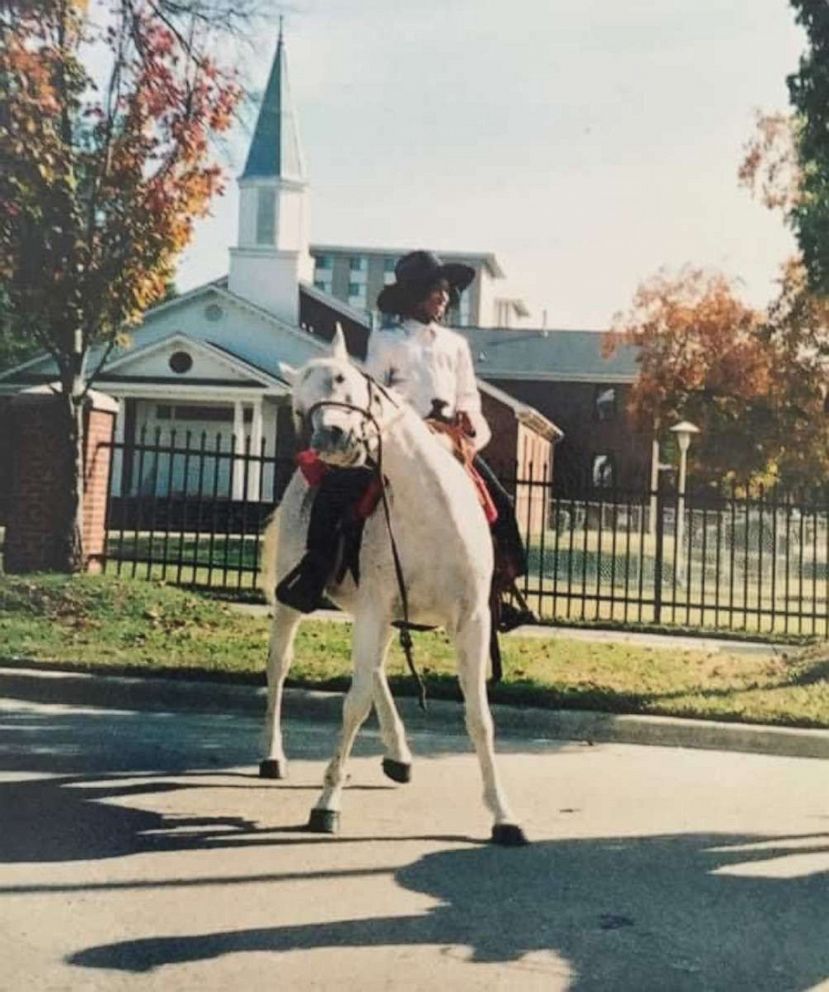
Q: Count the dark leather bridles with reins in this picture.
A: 1